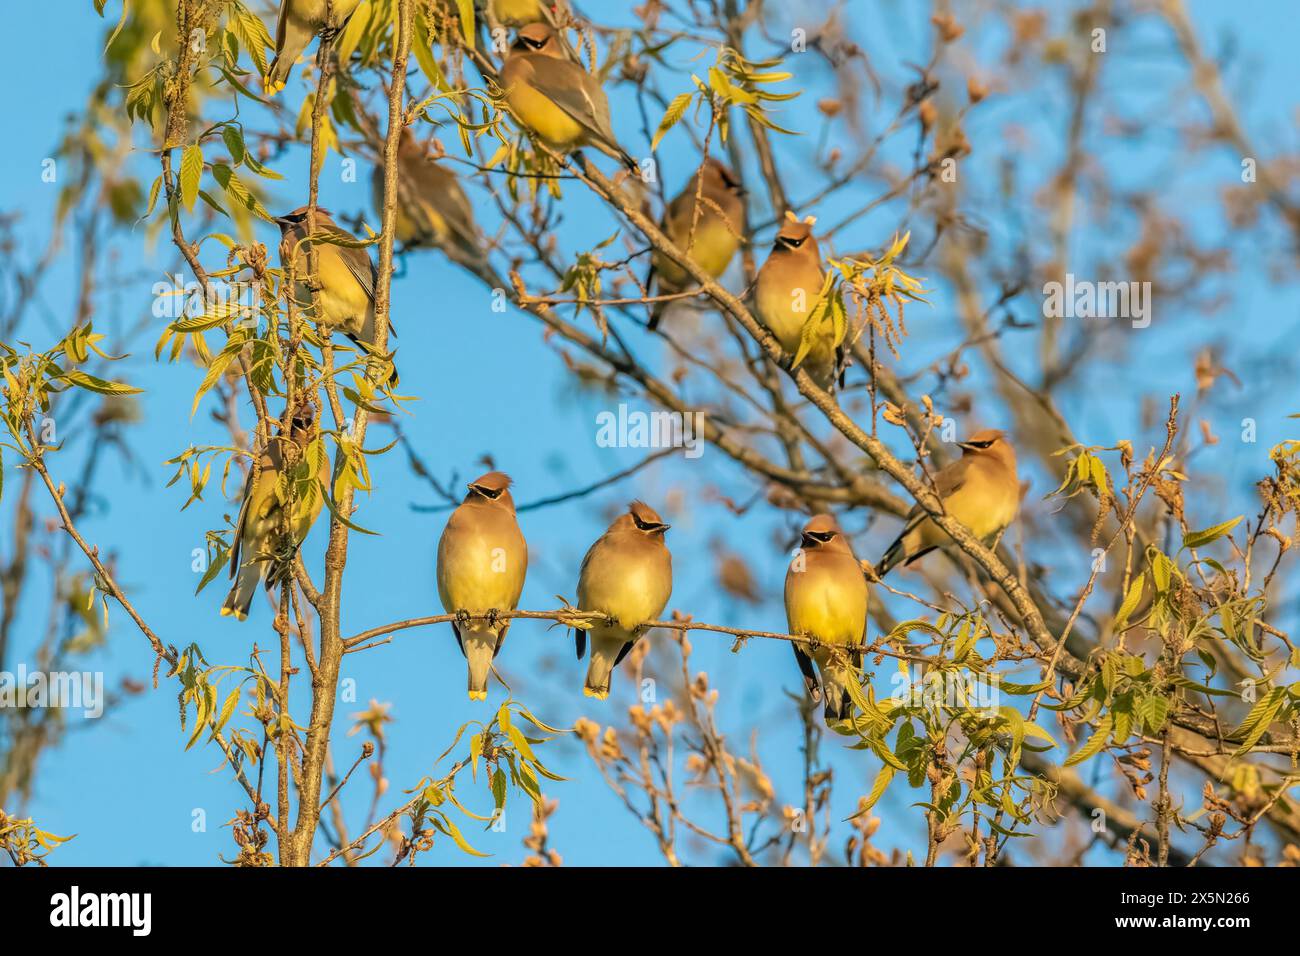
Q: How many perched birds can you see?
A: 12